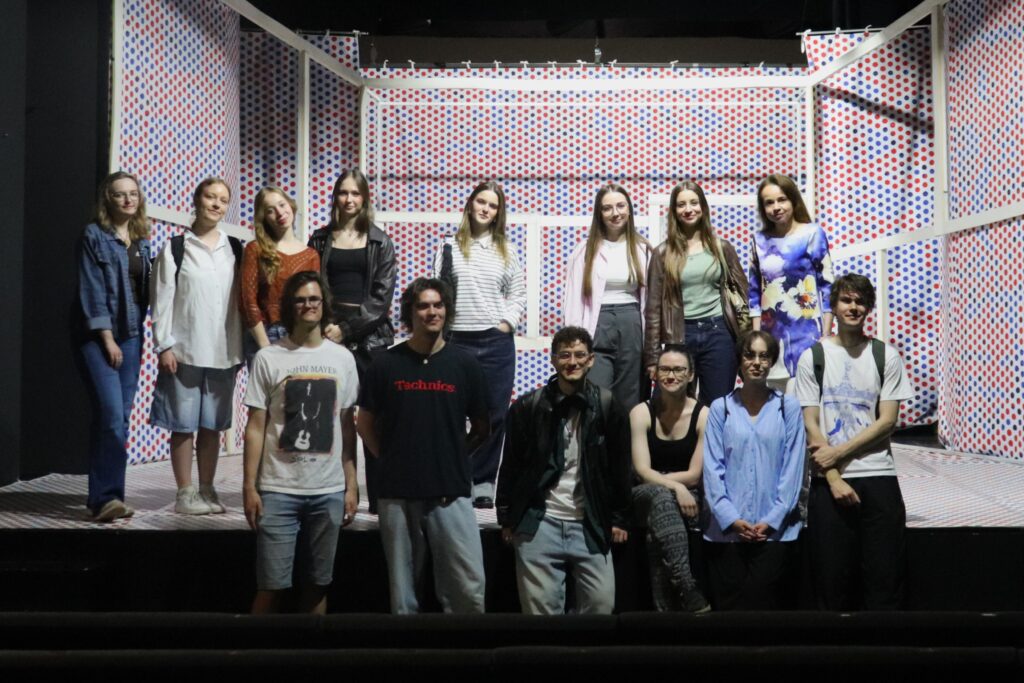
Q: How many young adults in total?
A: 14